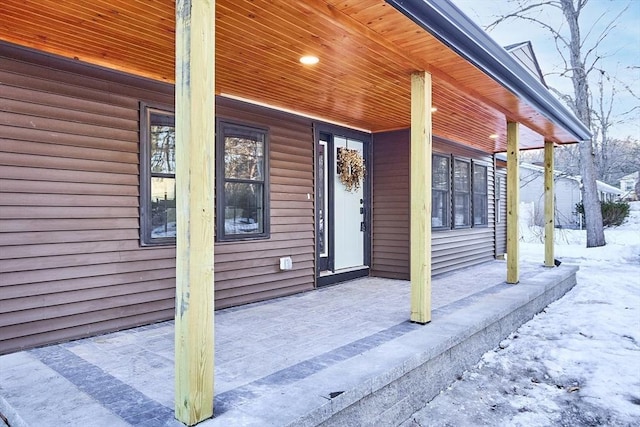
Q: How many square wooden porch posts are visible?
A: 4